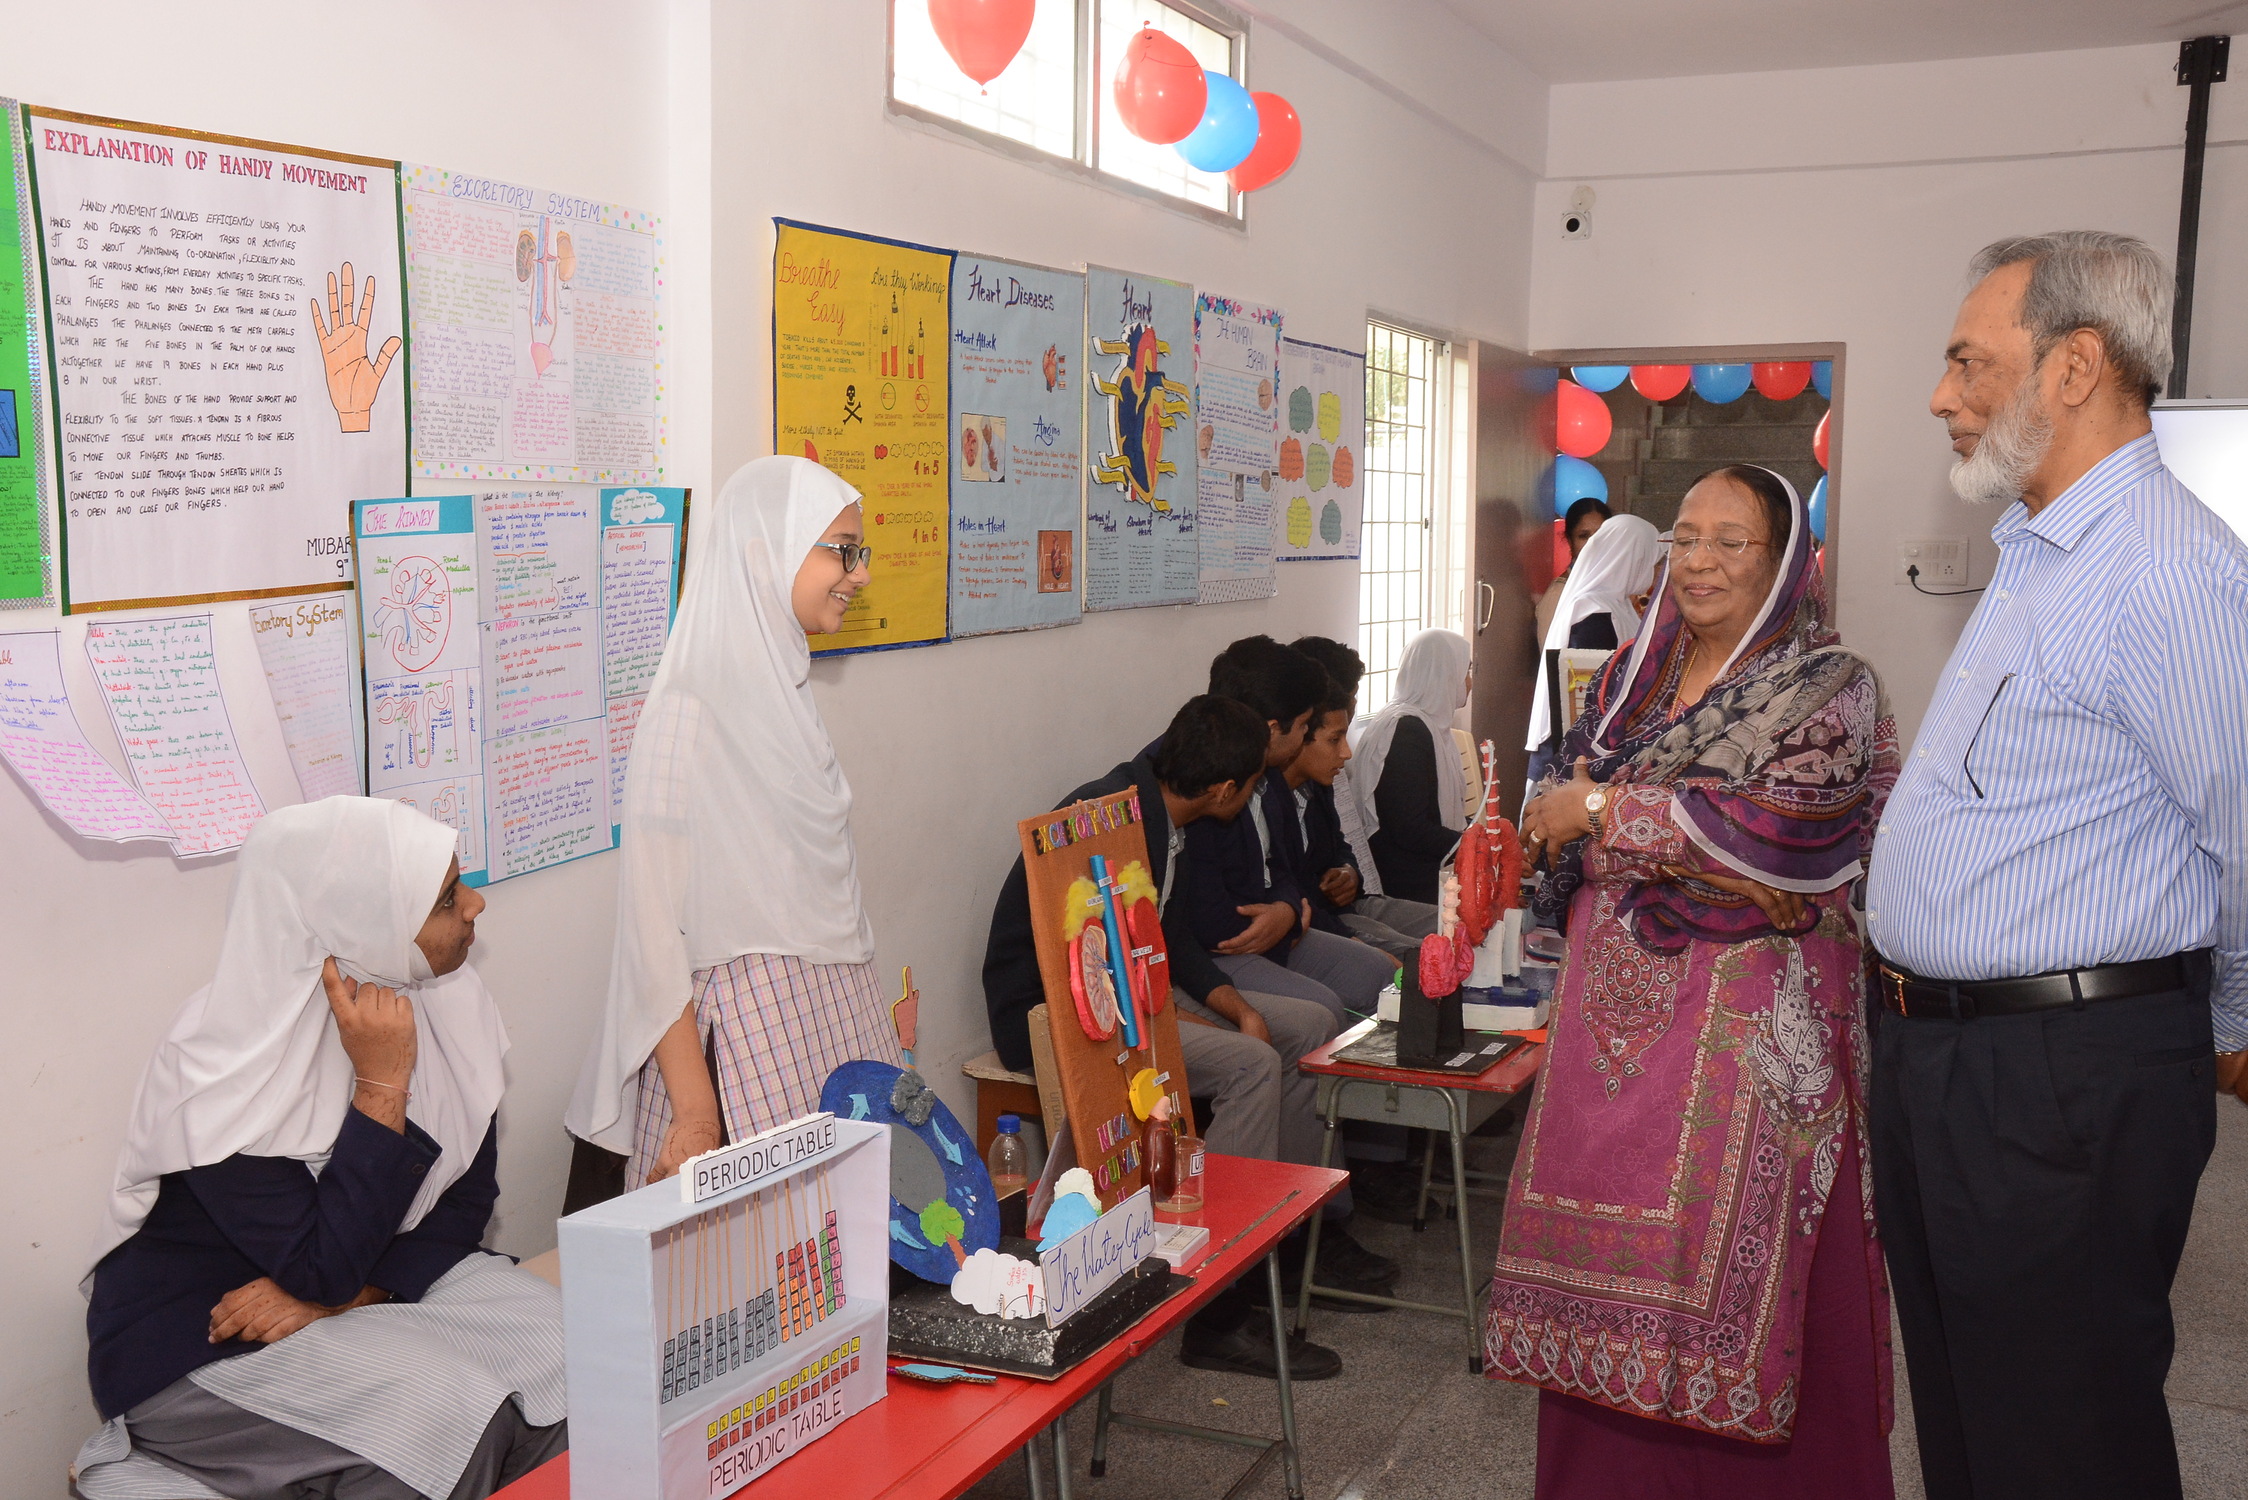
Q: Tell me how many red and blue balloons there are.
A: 15